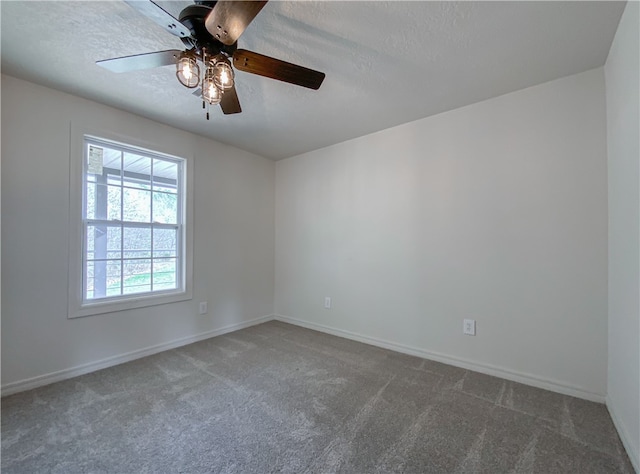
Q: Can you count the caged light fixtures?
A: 3